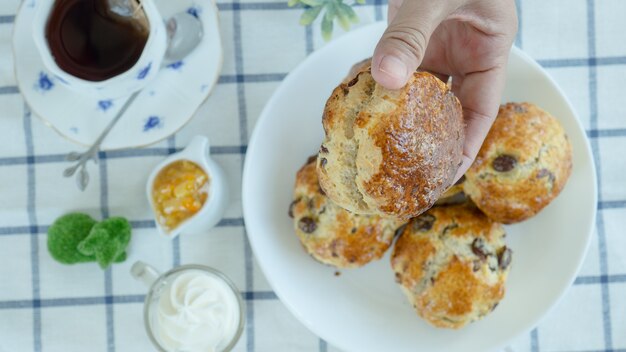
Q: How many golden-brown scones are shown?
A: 4